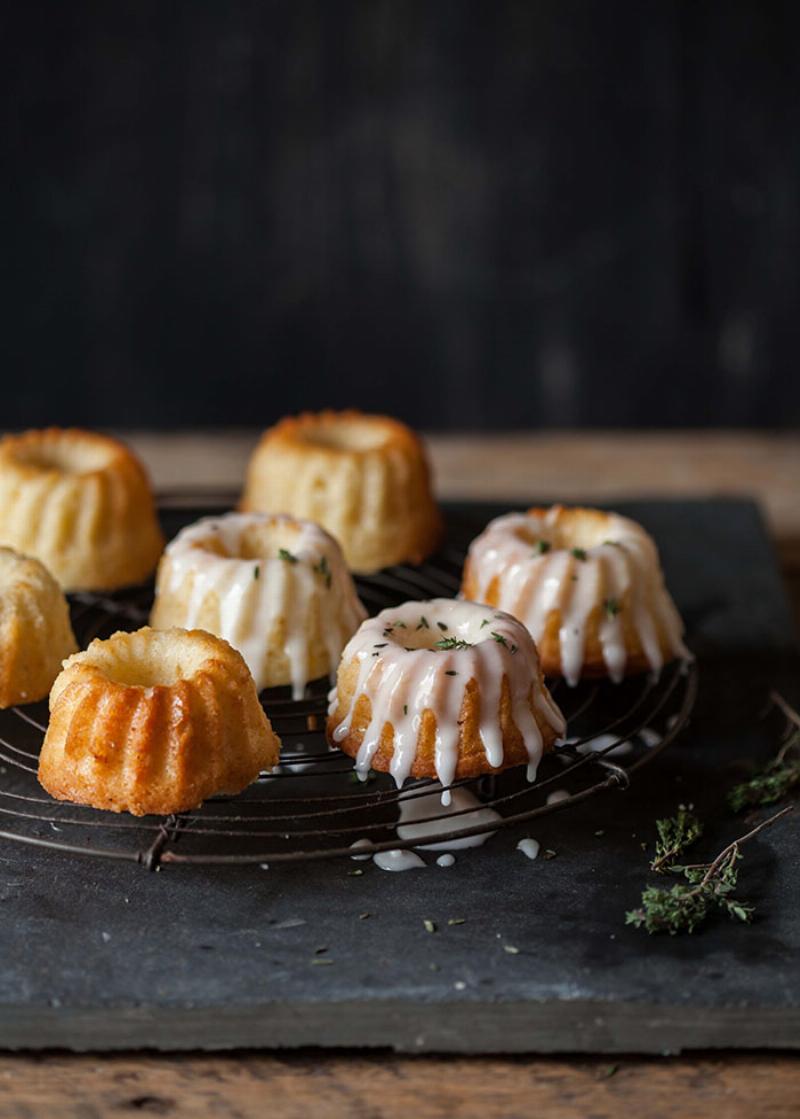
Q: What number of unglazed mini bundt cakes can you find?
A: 4